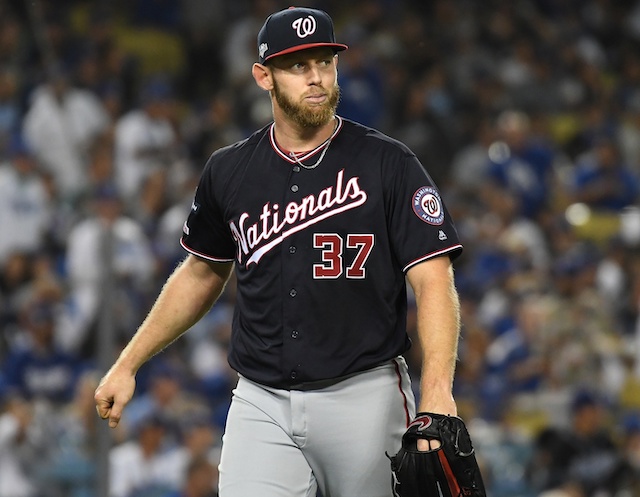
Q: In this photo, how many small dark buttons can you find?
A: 6